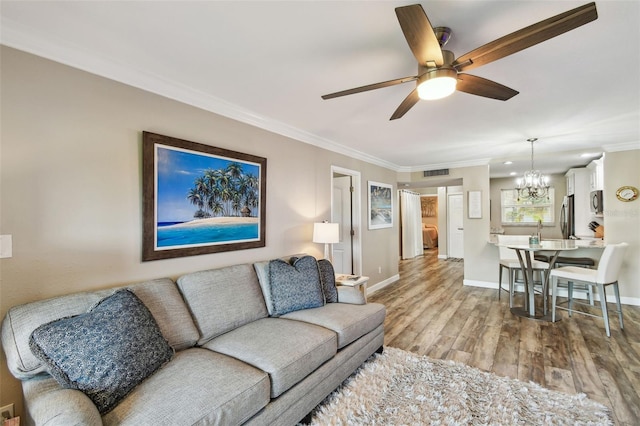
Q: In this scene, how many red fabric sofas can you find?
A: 0